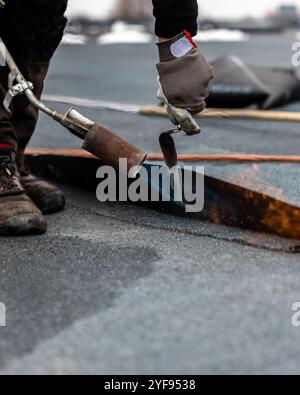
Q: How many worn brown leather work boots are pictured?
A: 2